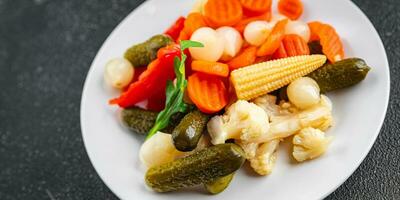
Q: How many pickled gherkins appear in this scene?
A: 6